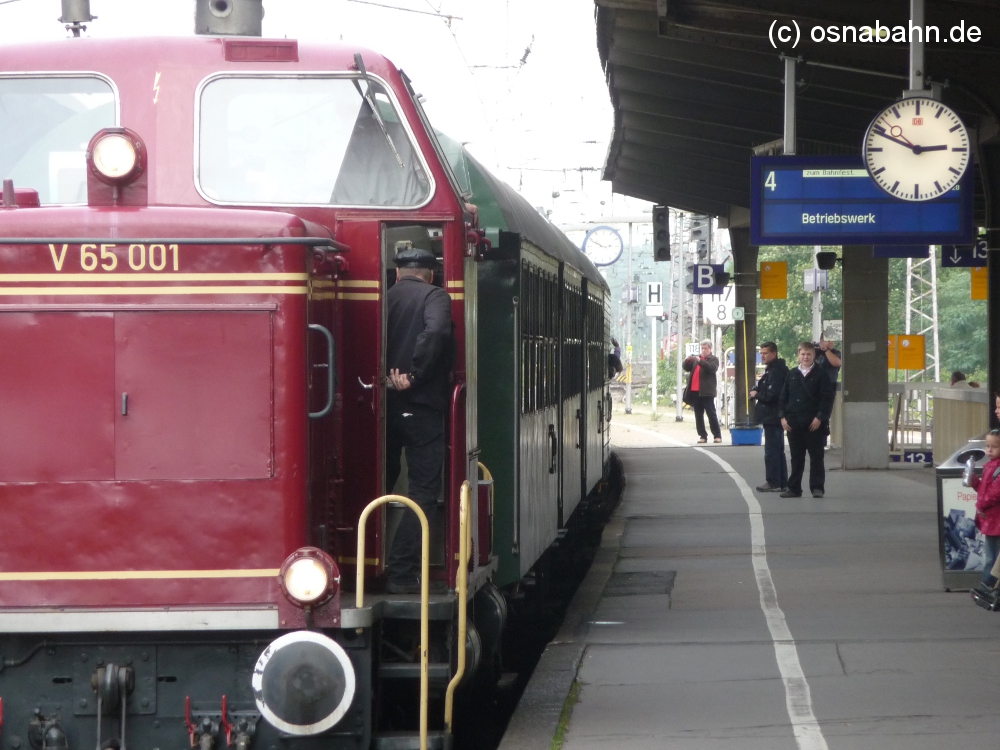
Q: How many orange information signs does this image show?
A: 4